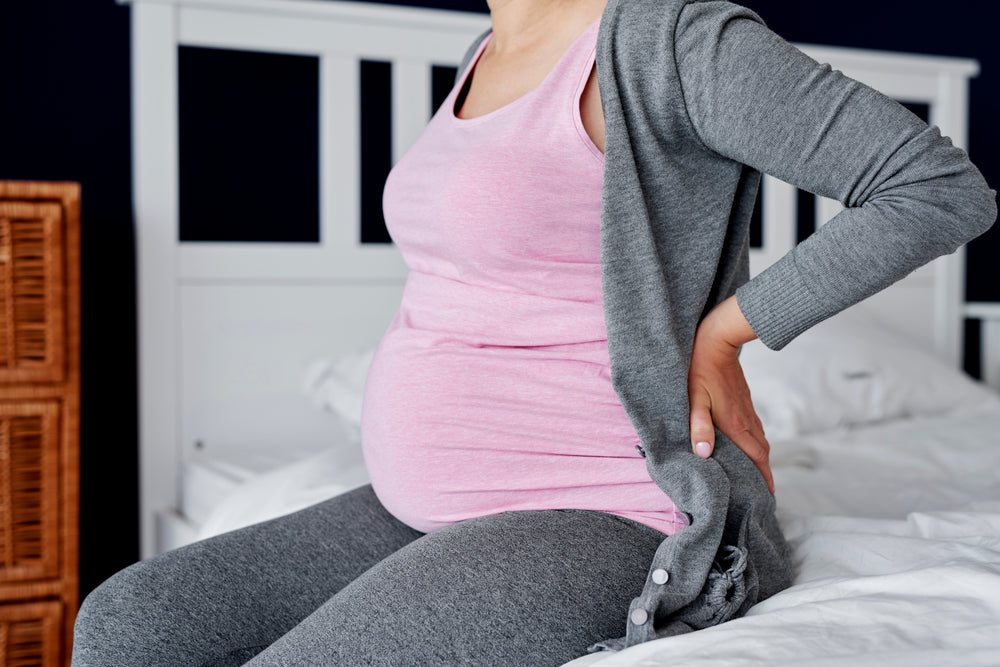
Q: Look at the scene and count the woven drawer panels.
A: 3